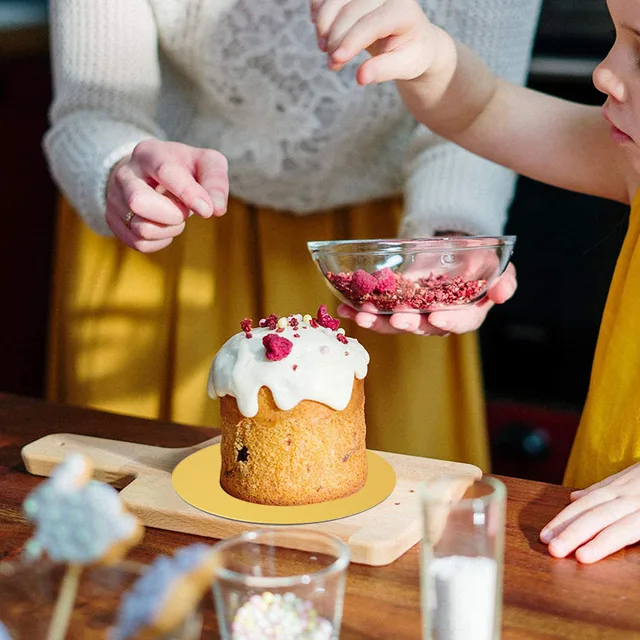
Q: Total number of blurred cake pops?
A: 2